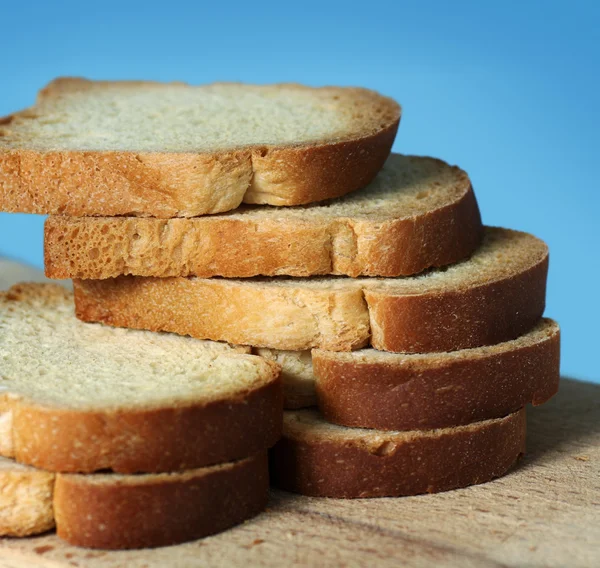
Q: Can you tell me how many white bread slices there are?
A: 7